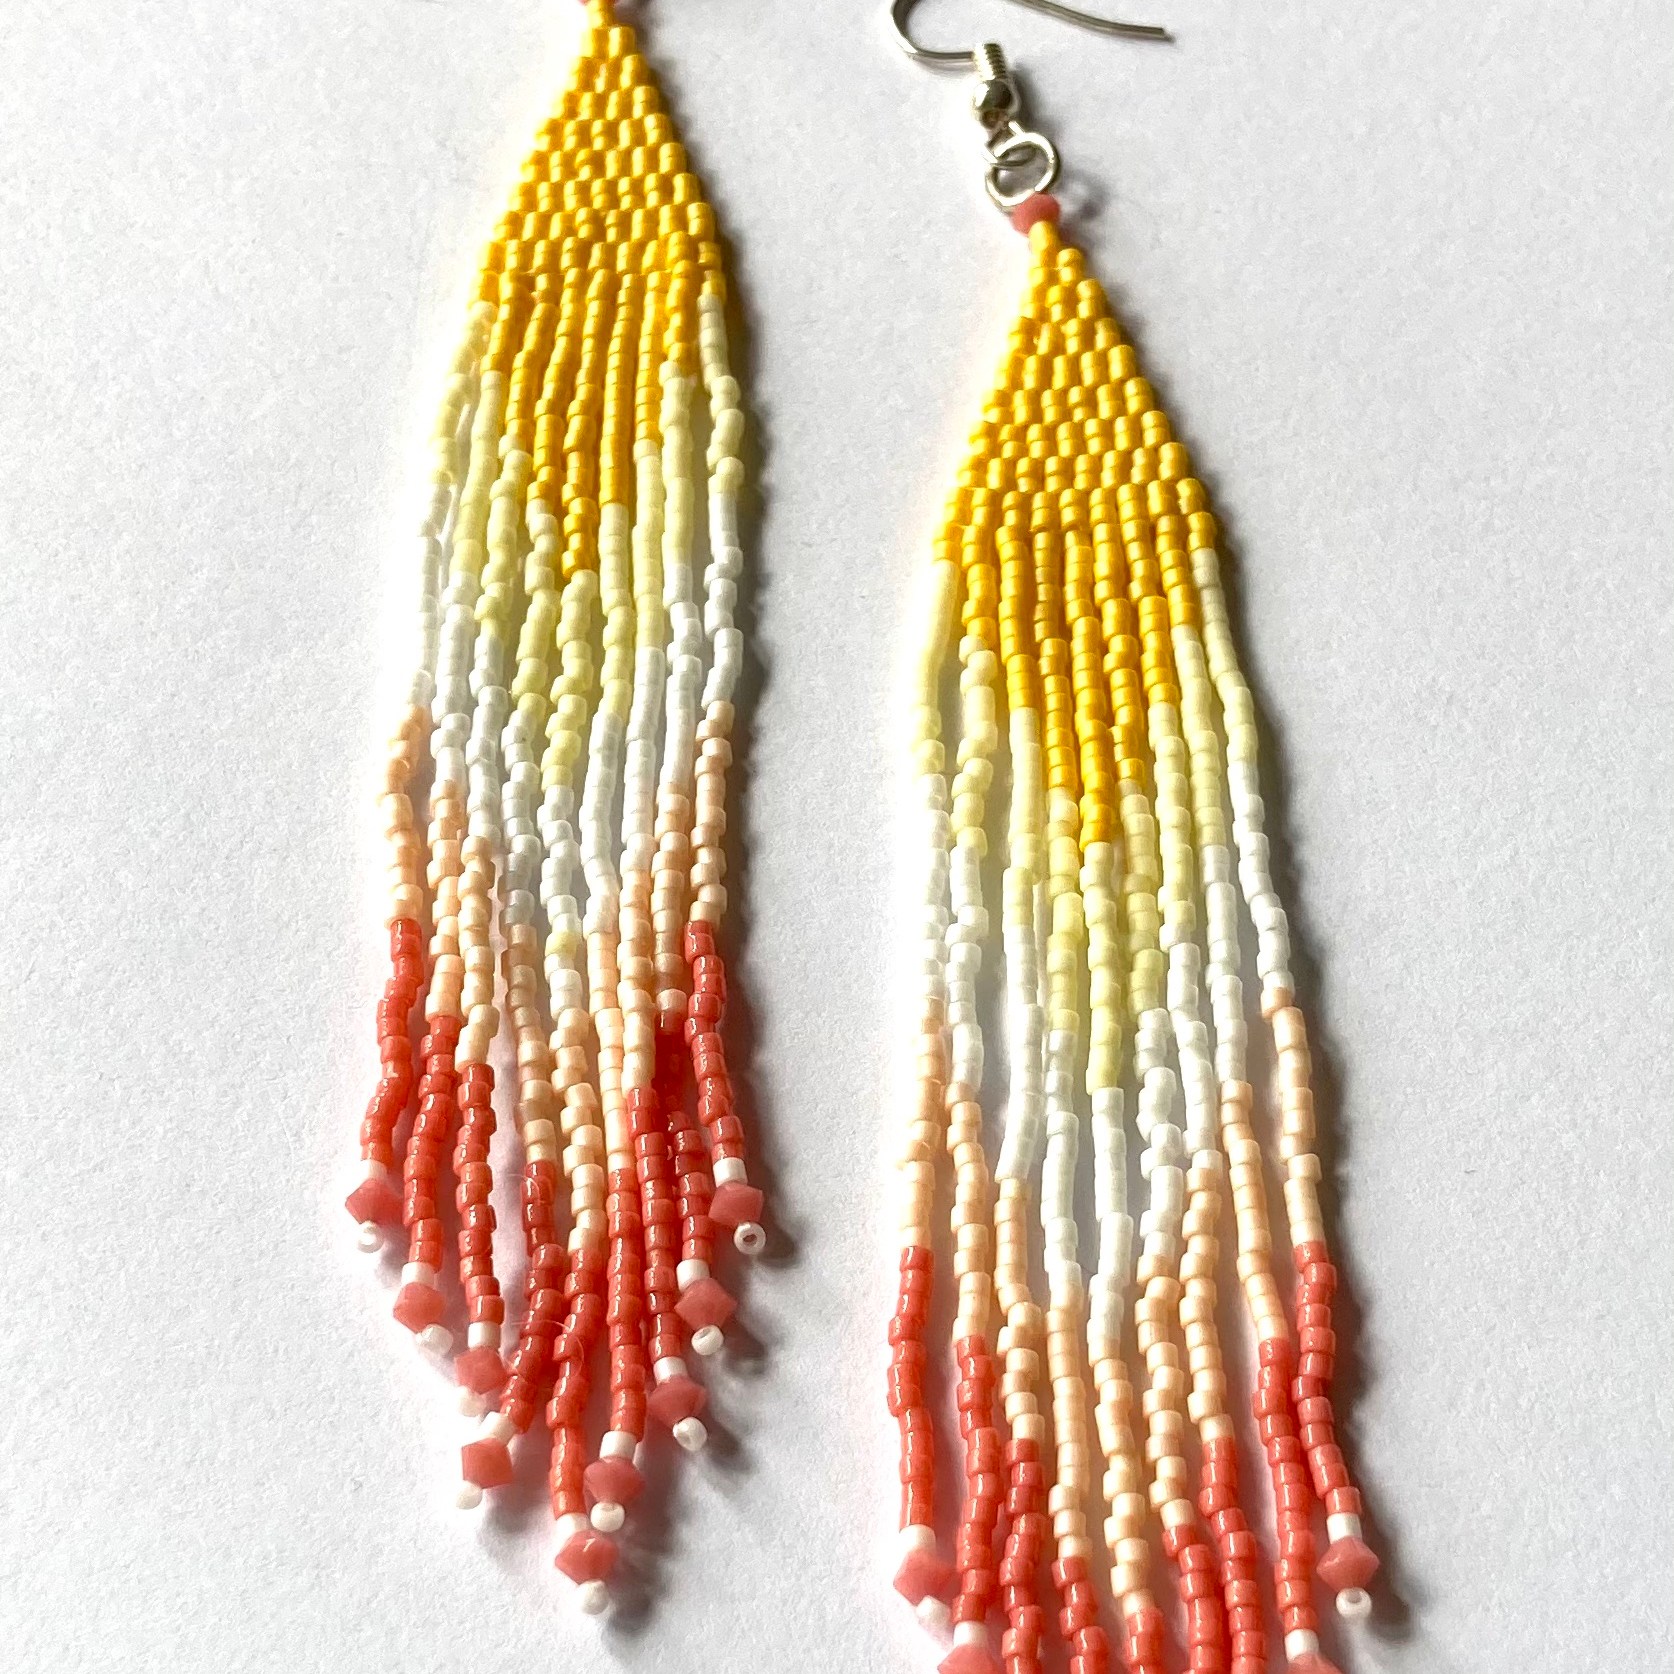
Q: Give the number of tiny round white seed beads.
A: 11